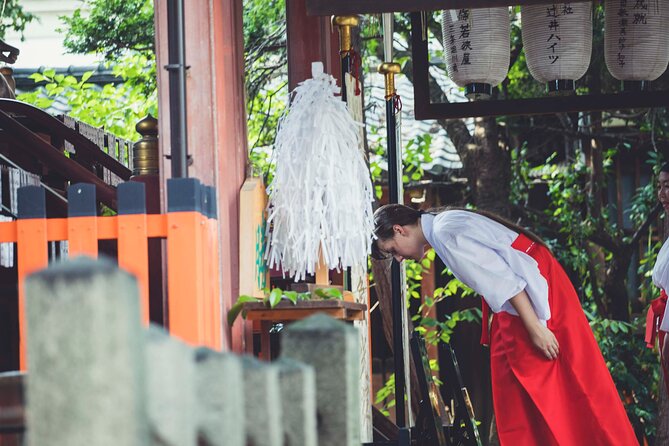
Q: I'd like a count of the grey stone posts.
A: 6